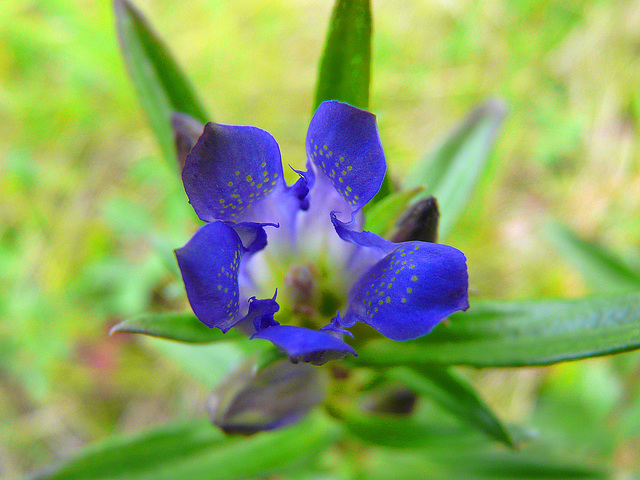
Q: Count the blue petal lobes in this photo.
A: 5